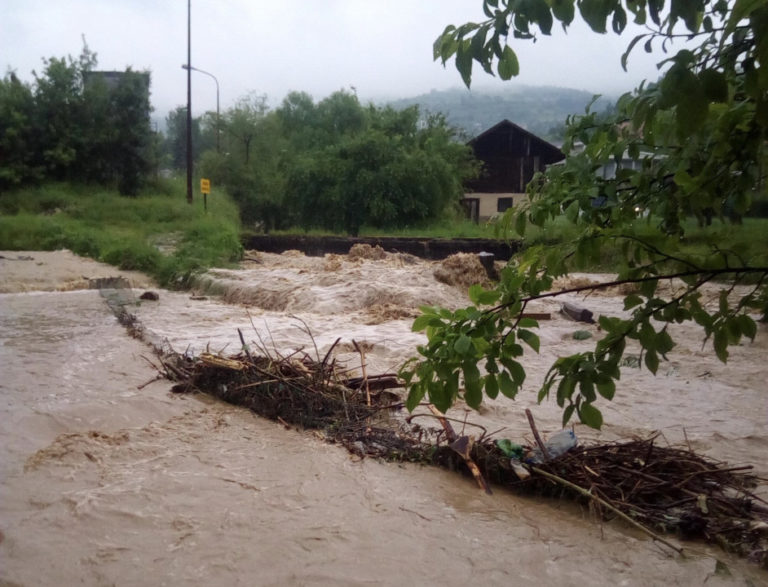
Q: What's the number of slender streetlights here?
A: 1